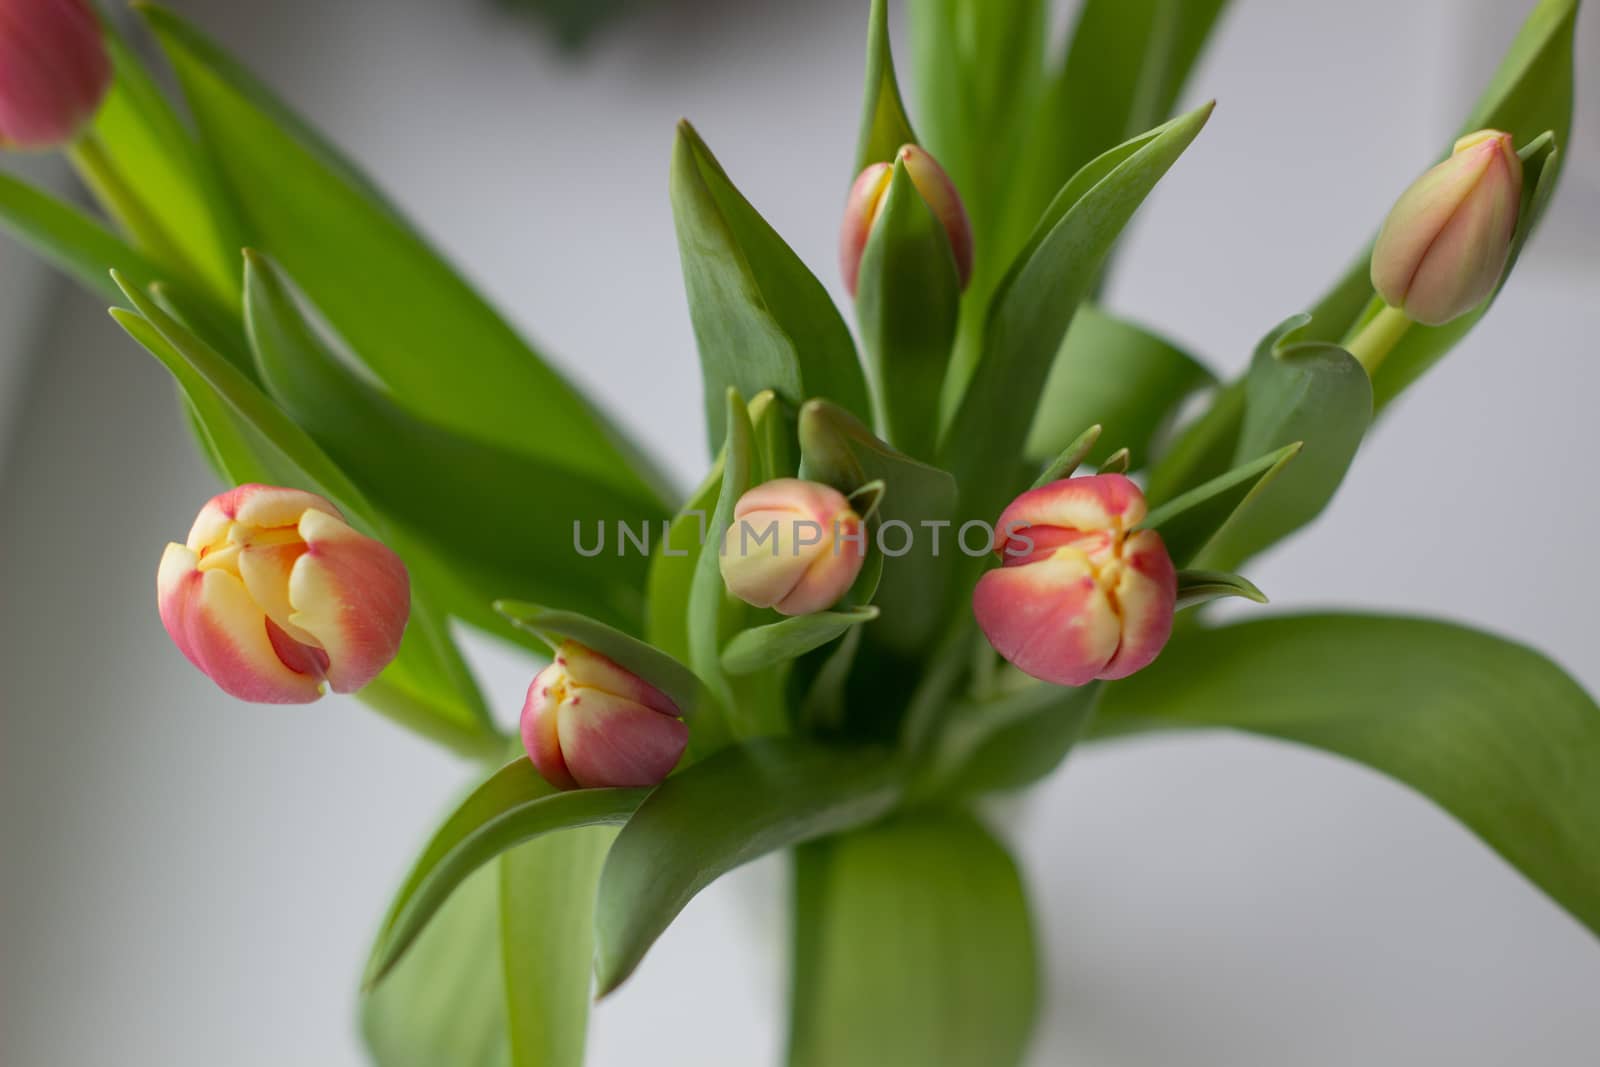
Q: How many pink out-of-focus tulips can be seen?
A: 1